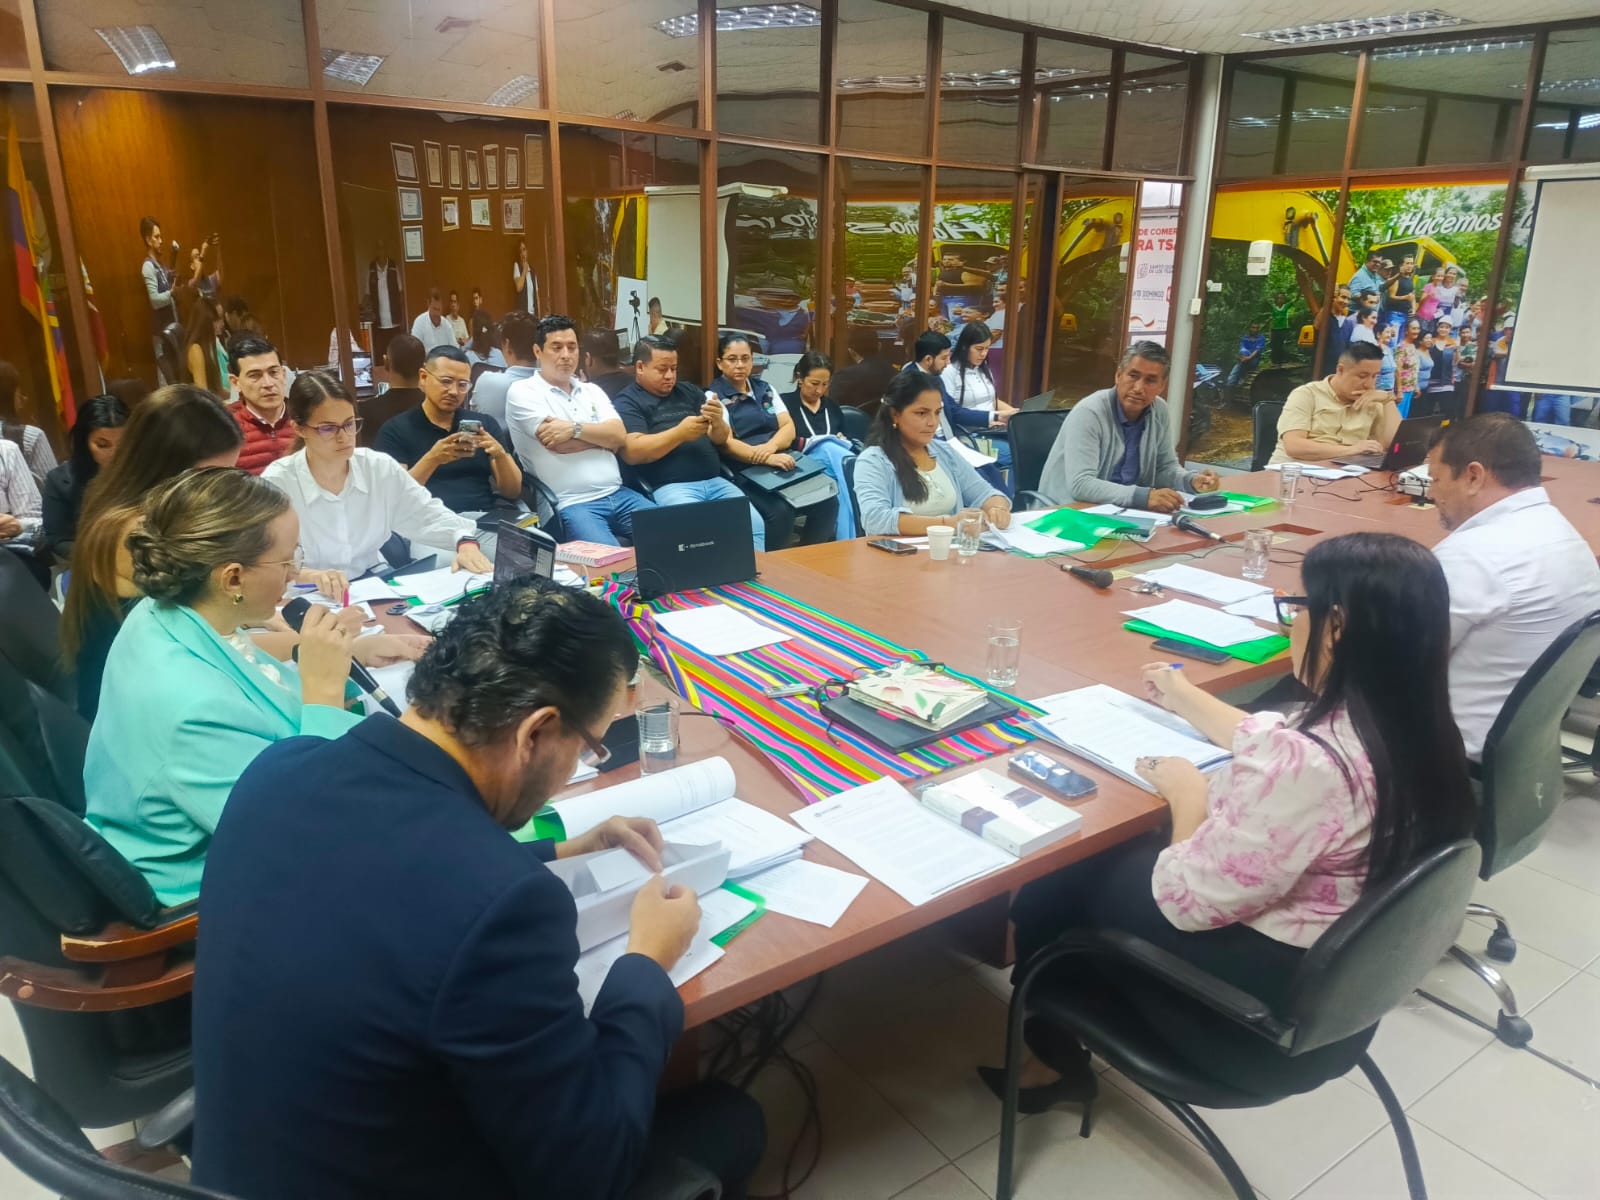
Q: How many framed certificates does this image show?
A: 12